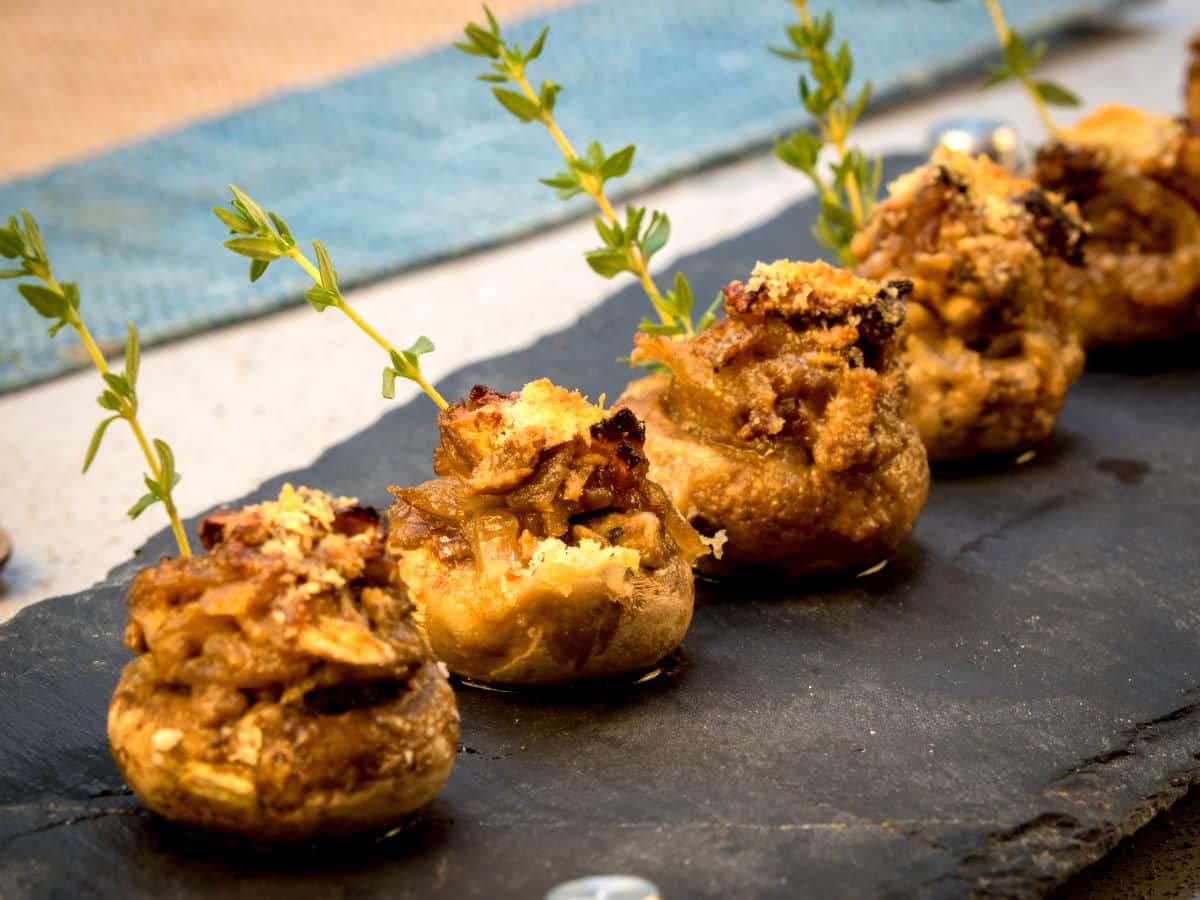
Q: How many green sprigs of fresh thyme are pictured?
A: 5